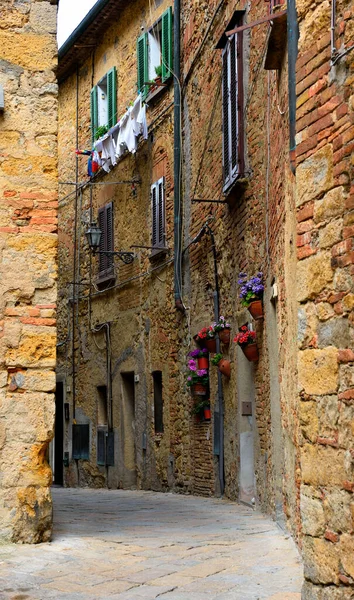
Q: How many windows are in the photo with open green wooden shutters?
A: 2